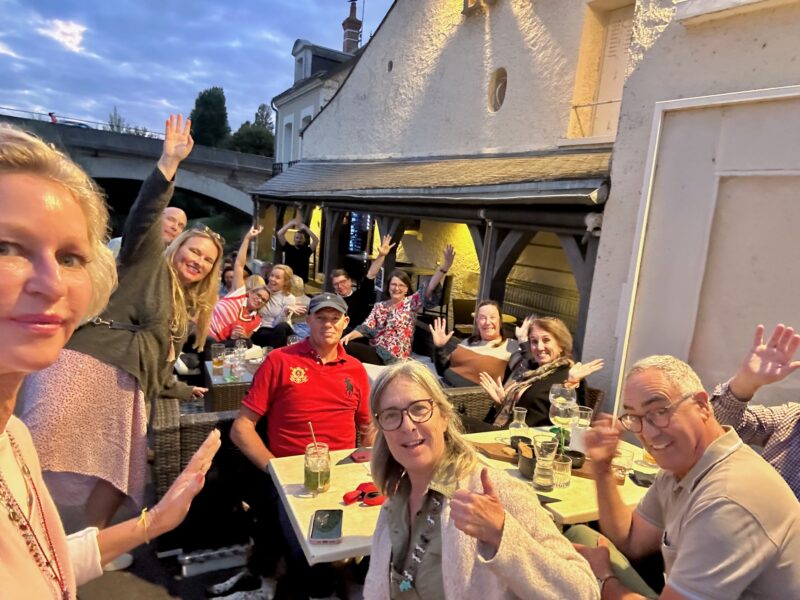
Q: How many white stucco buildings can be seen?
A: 2